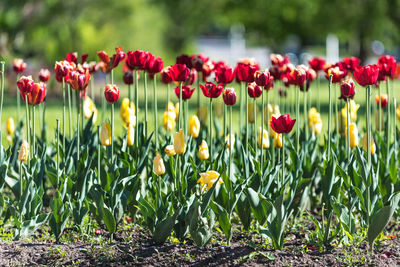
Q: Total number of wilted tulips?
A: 1